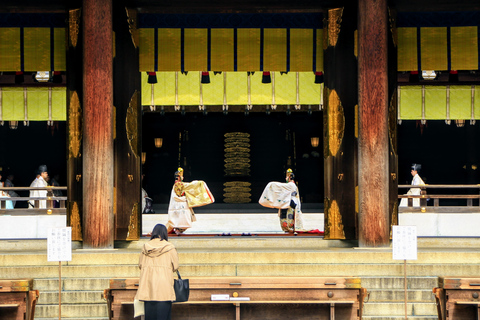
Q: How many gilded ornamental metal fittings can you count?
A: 12